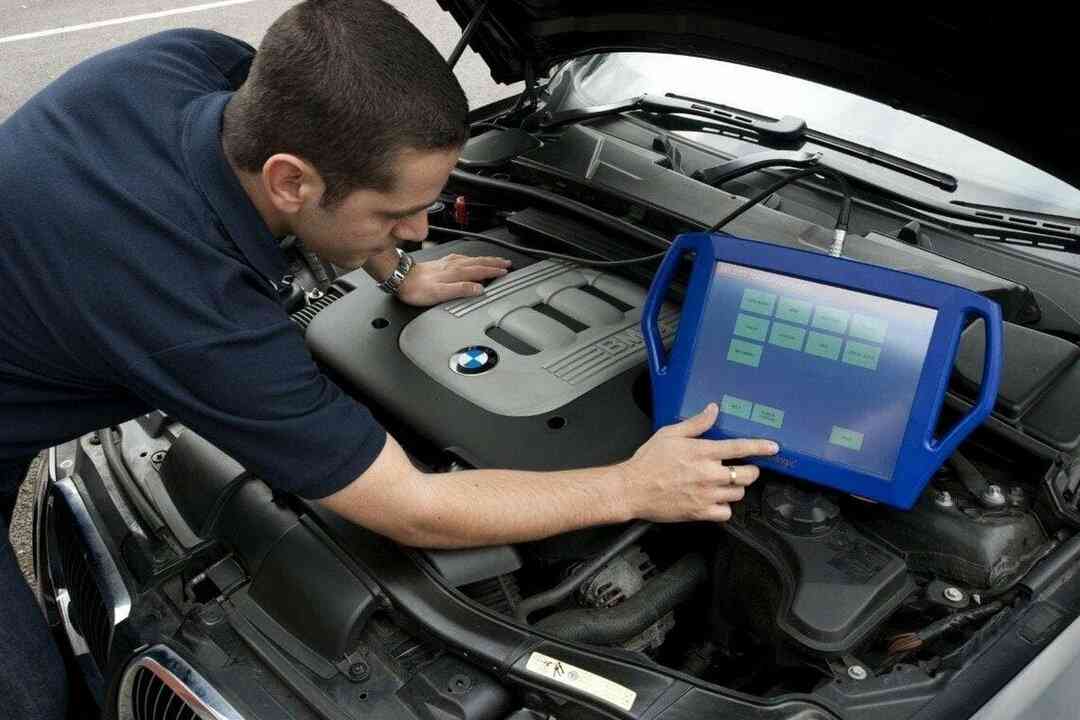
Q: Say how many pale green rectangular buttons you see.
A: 12